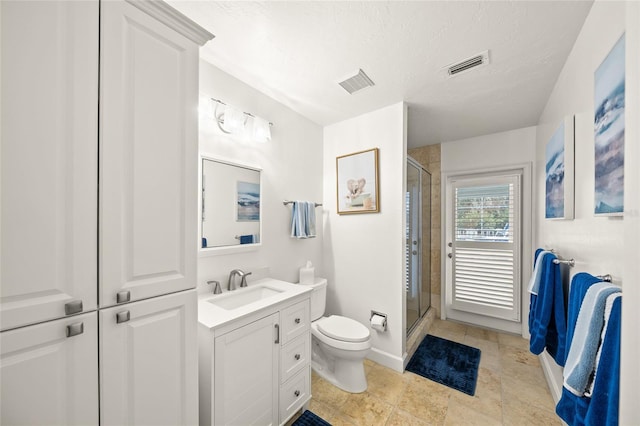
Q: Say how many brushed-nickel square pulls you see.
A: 4